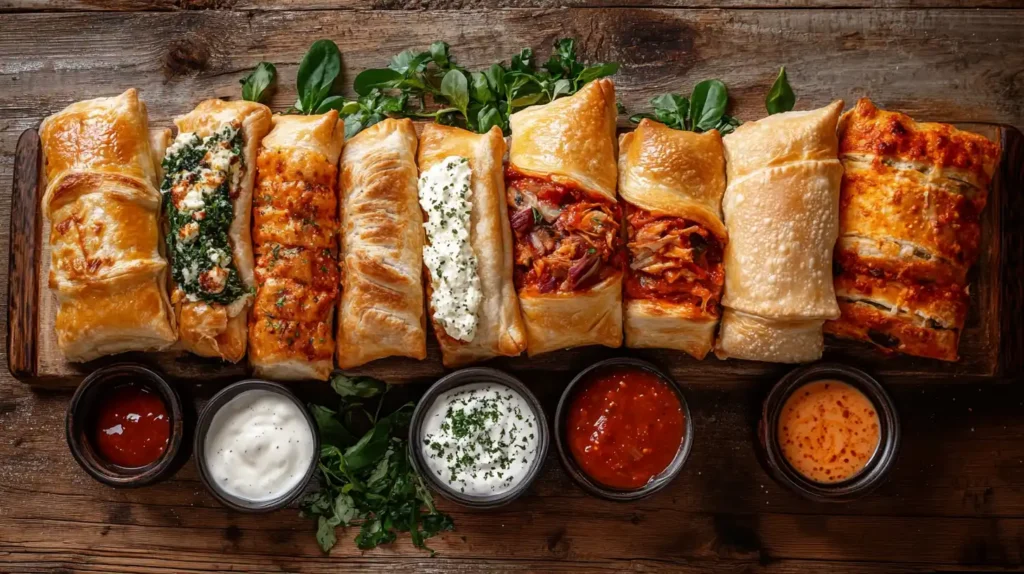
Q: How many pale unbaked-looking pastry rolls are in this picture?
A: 1